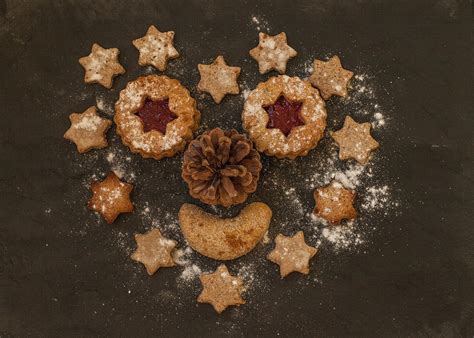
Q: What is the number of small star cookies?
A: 12